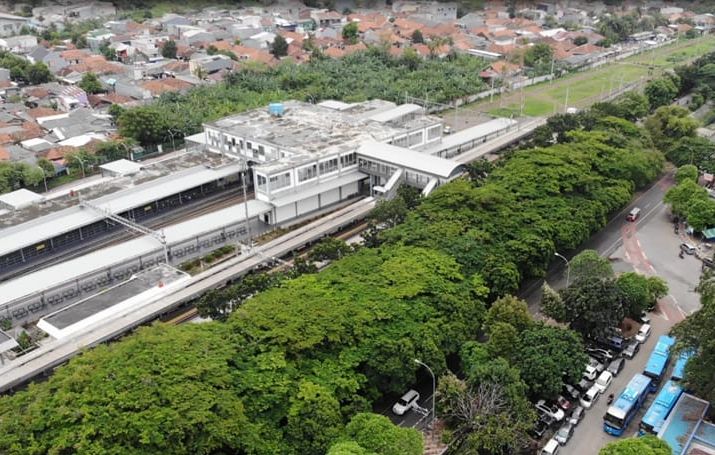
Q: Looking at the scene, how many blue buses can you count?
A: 4